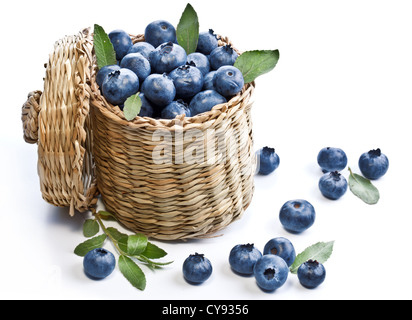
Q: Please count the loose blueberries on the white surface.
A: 11